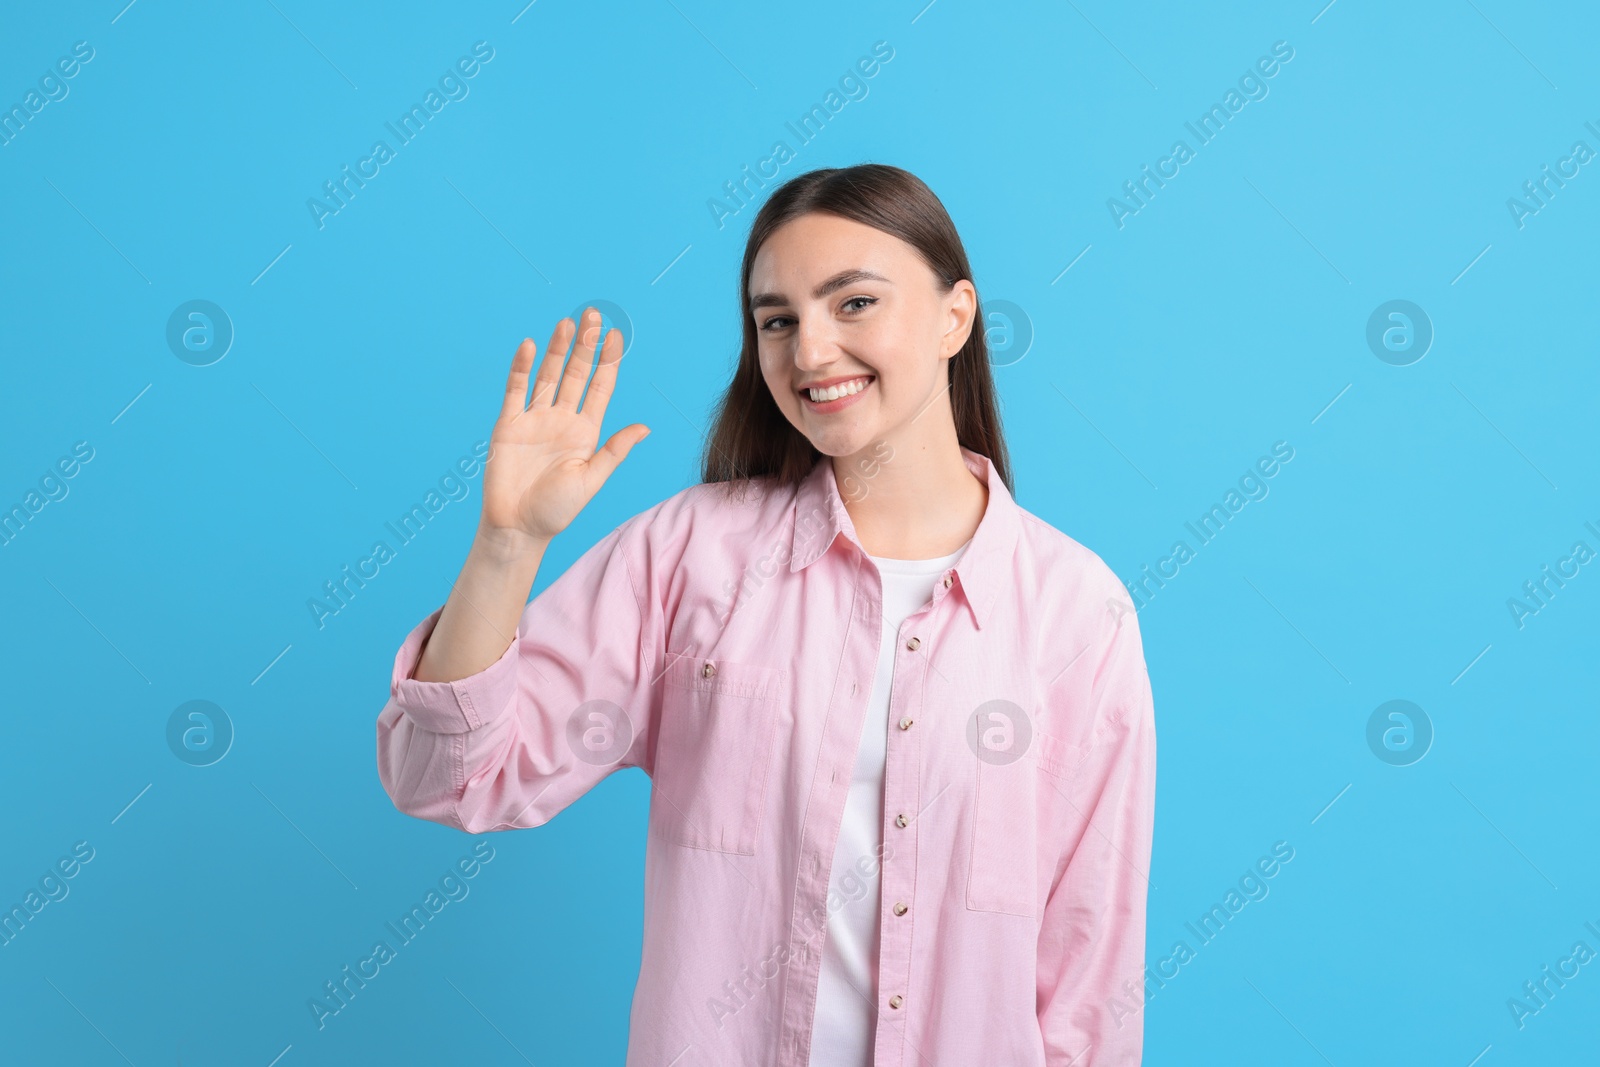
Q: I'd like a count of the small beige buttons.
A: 7